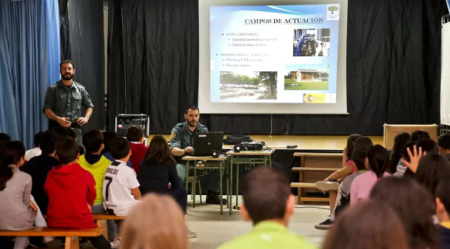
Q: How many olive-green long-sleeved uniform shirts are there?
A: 2